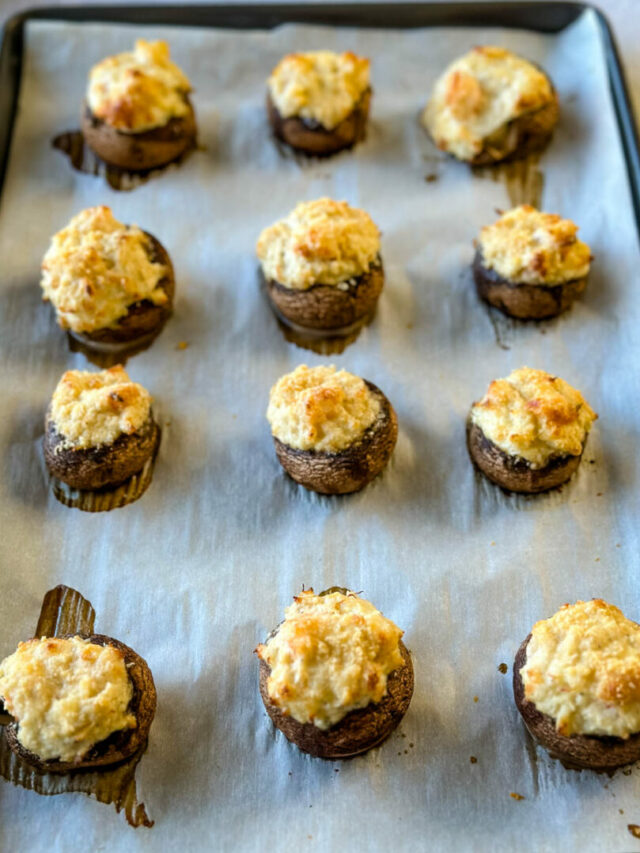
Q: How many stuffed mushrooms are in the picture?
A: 12